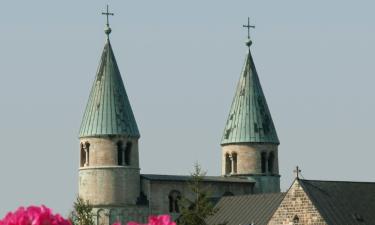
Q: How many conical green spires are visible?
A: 2